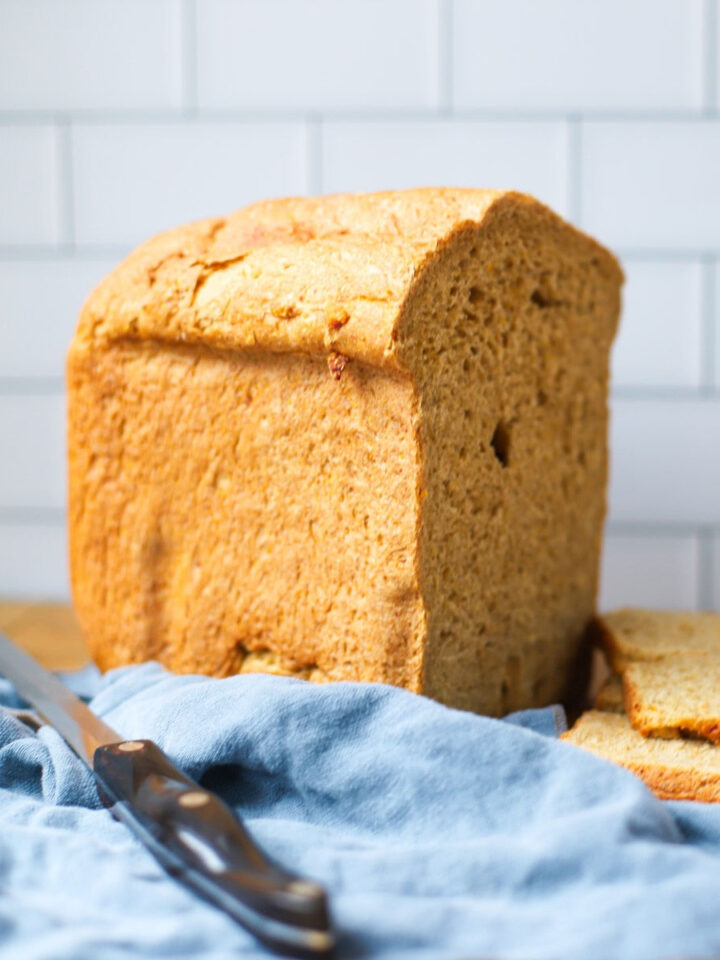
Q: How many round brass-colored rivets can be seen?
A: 3